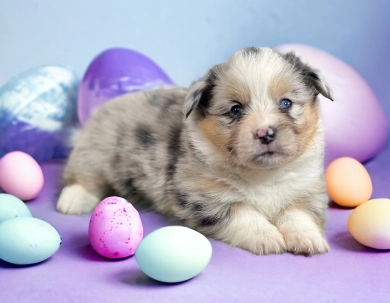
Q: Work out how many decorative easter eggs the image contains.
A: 10